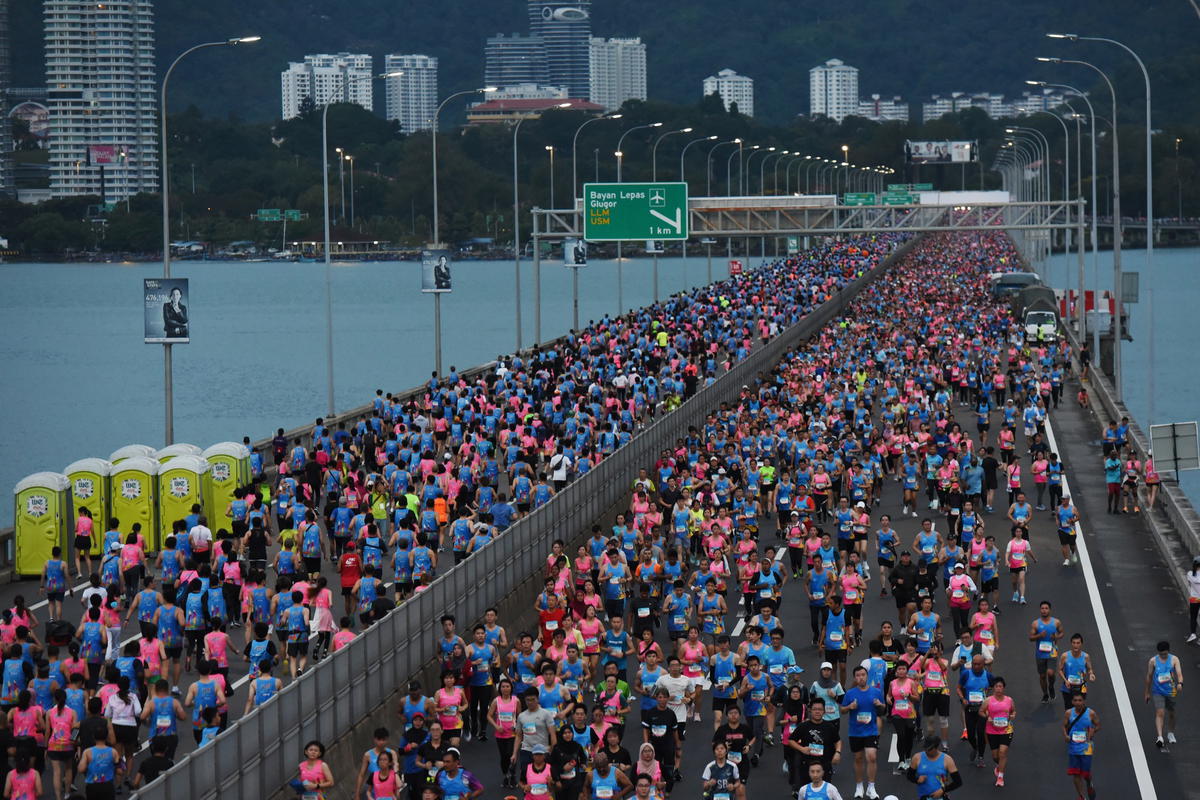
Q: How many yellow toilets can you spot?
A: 7